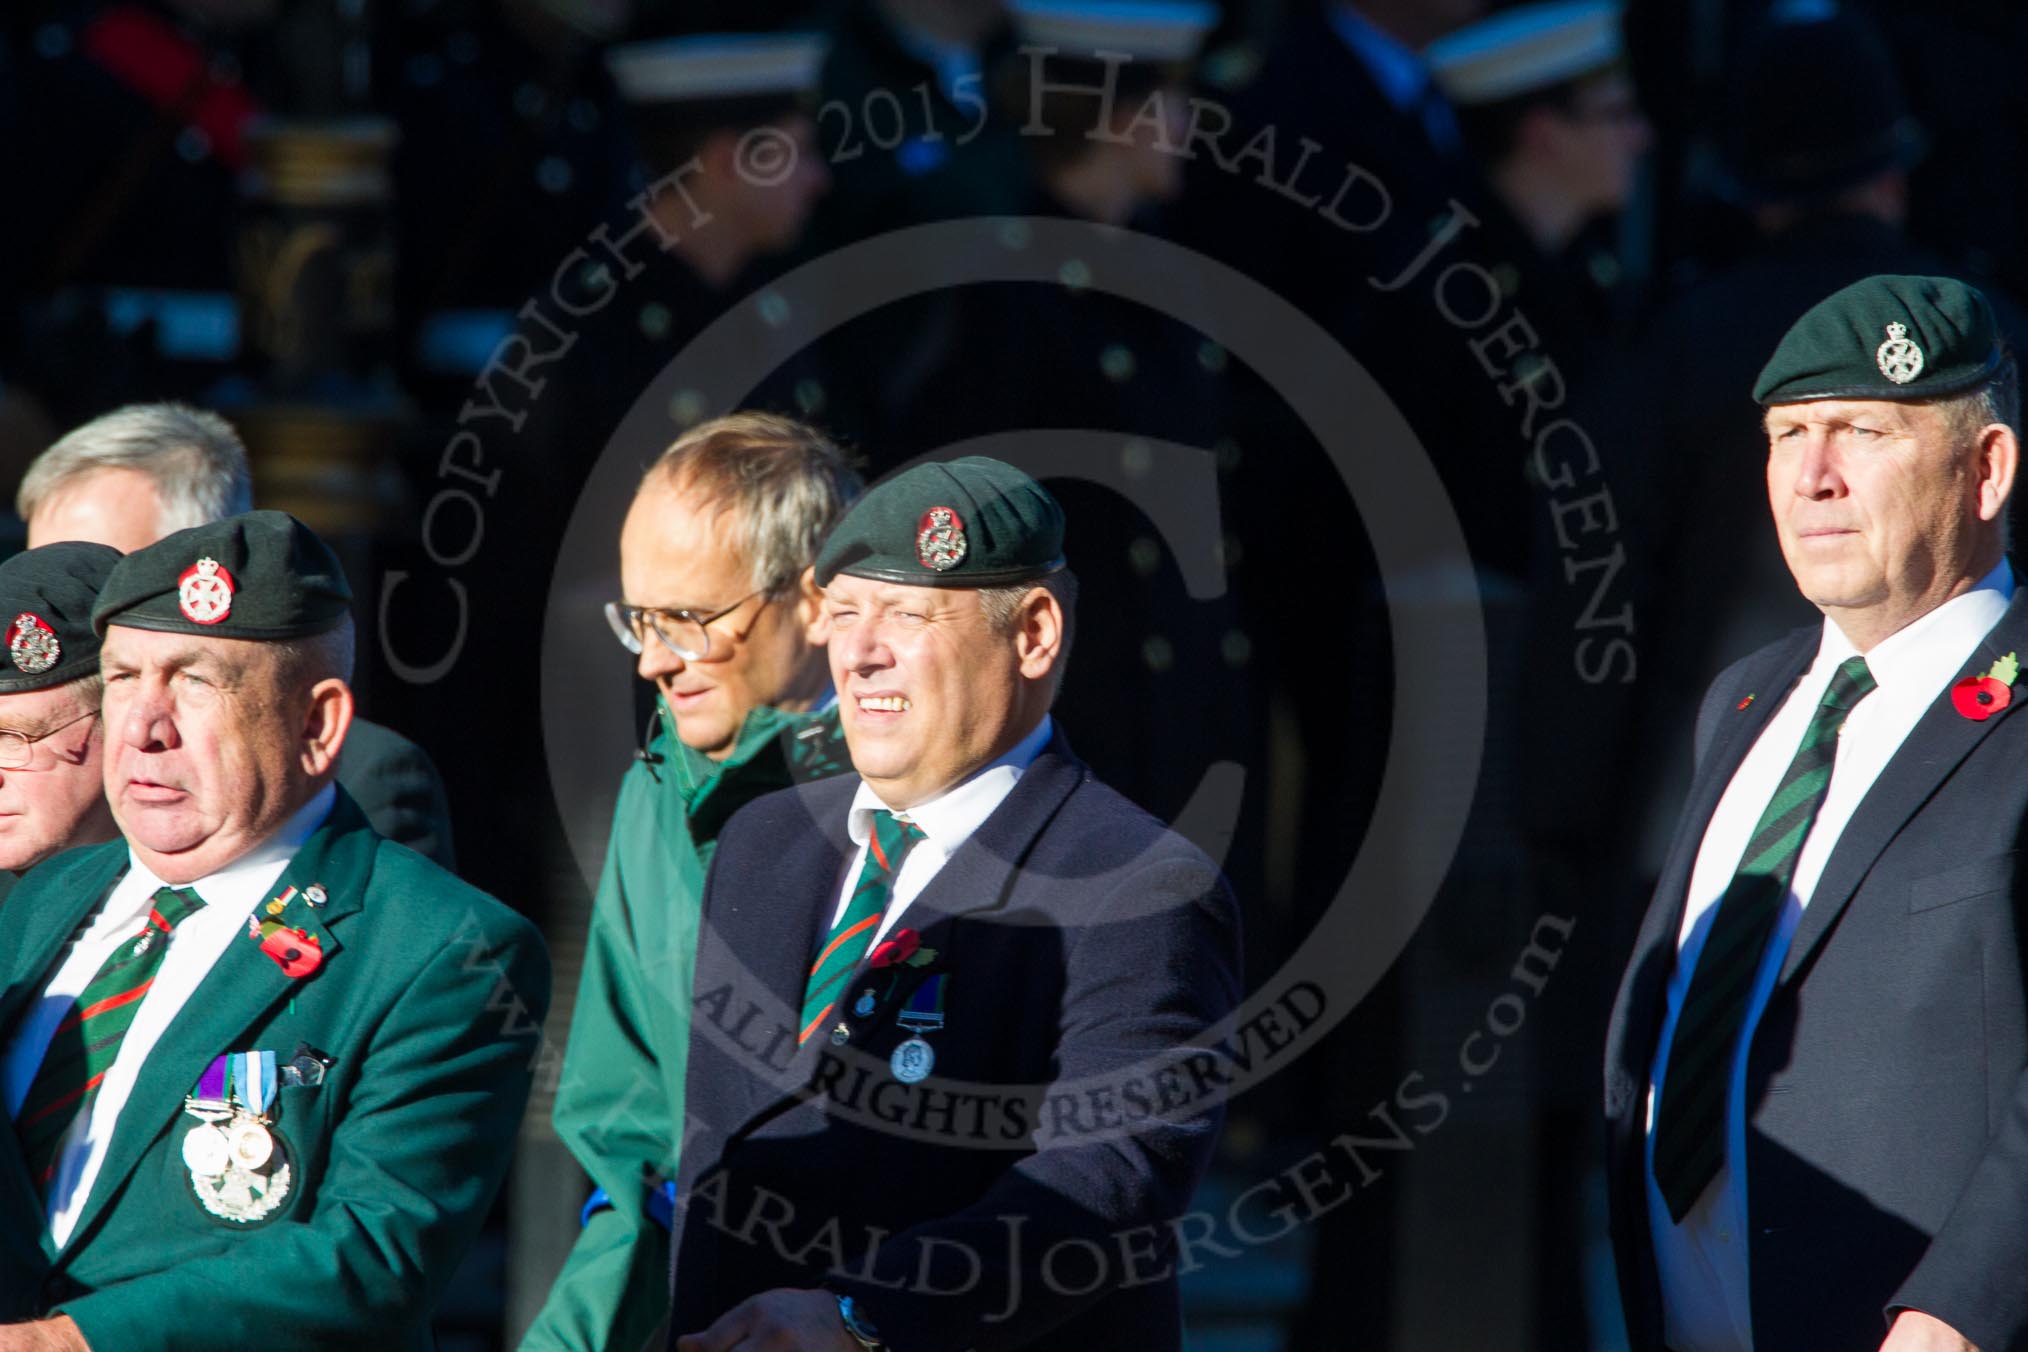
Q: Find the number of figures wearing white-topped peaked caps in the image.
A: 3